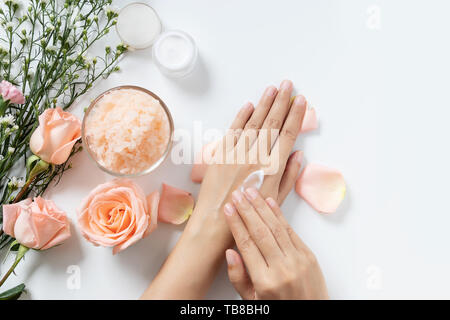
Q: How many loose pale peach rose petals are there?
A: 4